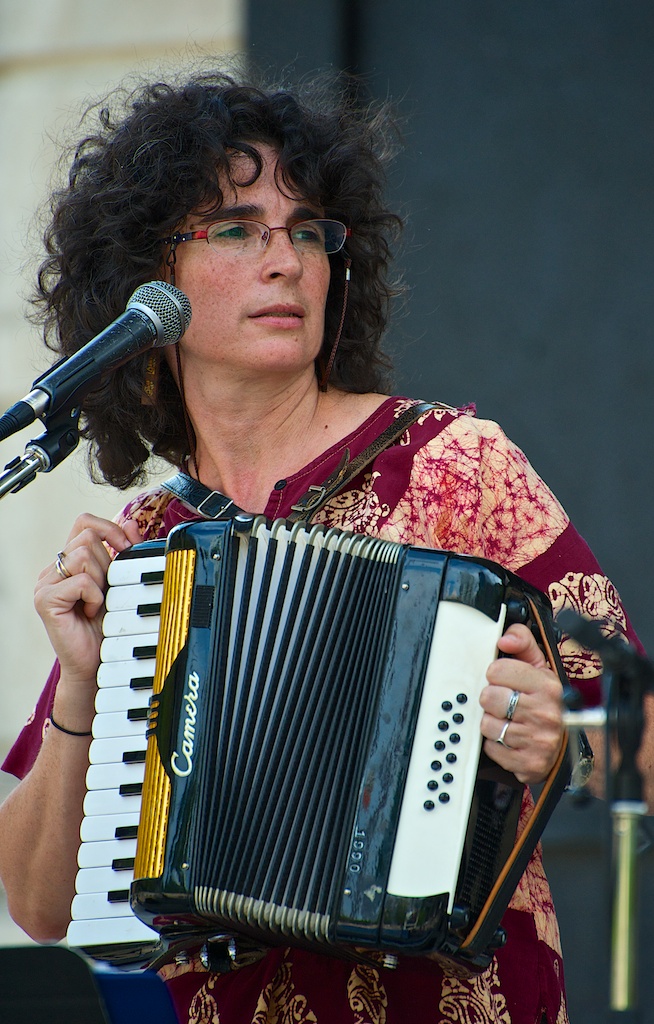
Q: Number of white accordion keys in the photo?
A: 15